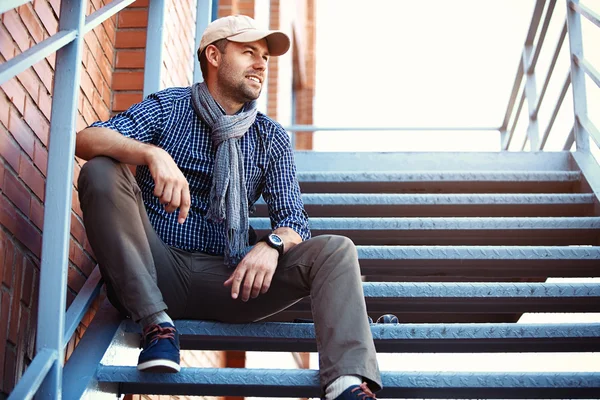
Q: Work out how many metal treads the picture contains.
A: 7